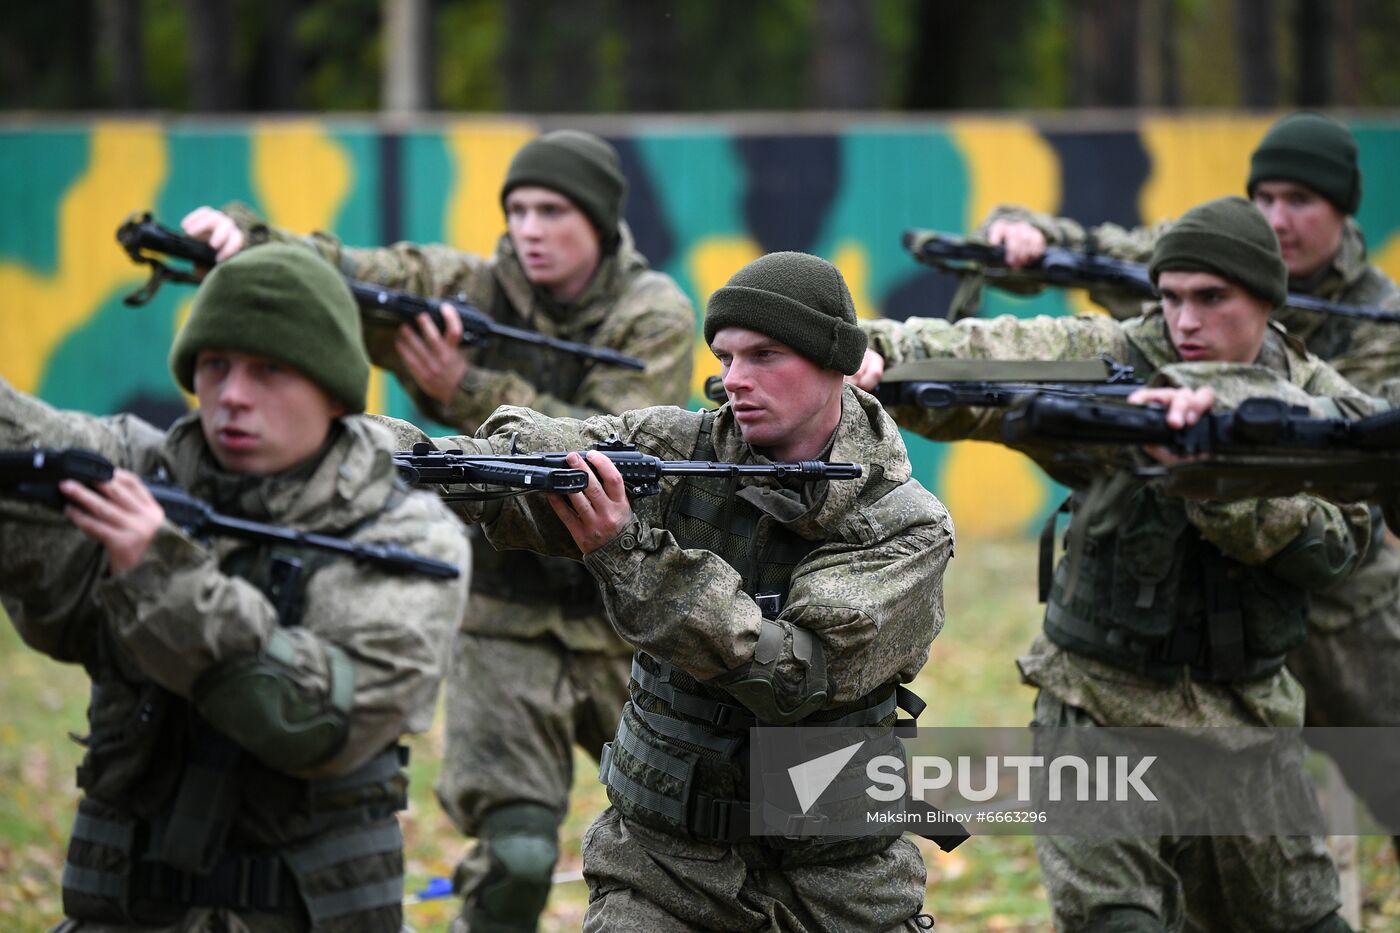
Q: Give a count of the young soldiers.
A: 5